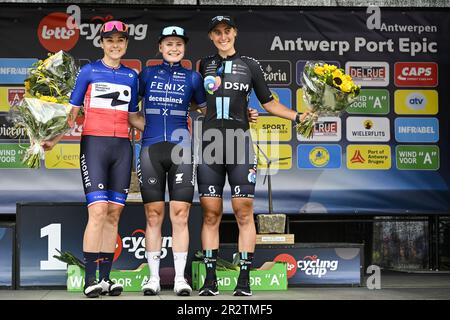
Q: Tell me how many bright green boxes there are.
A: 2